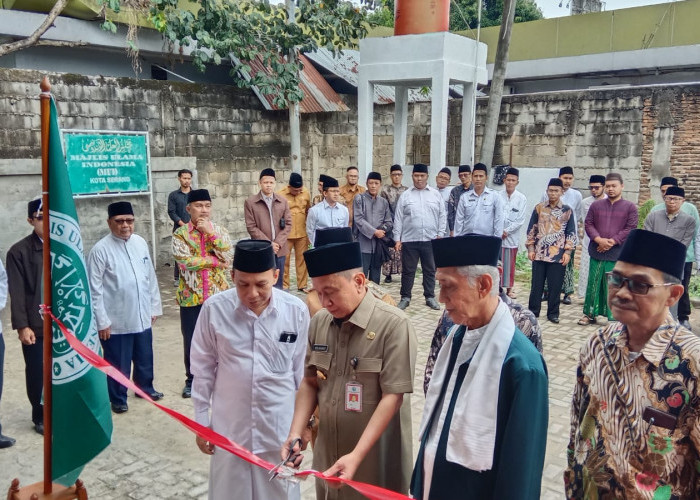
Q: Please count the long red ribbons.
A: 1